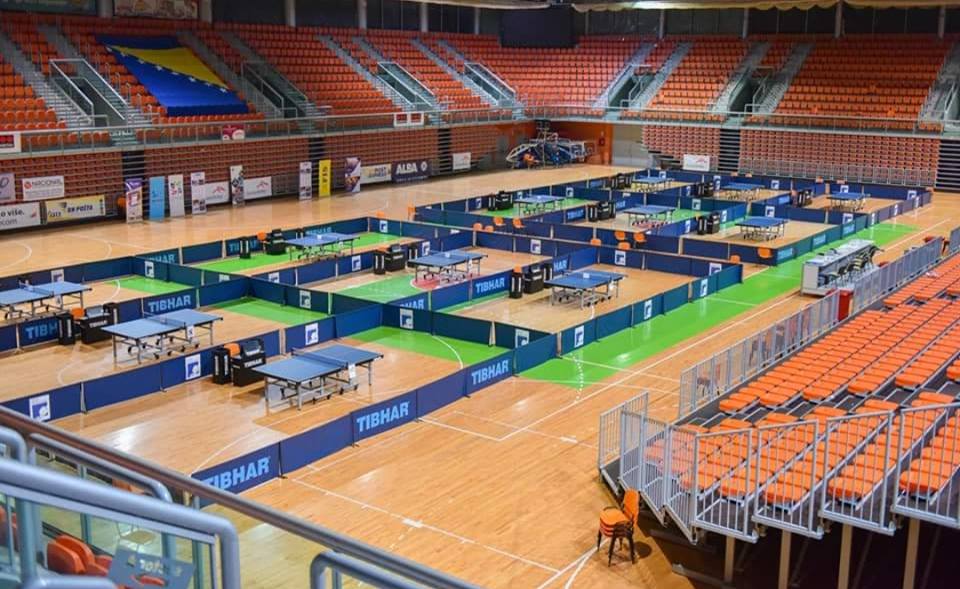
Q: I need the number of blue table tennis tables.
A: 12